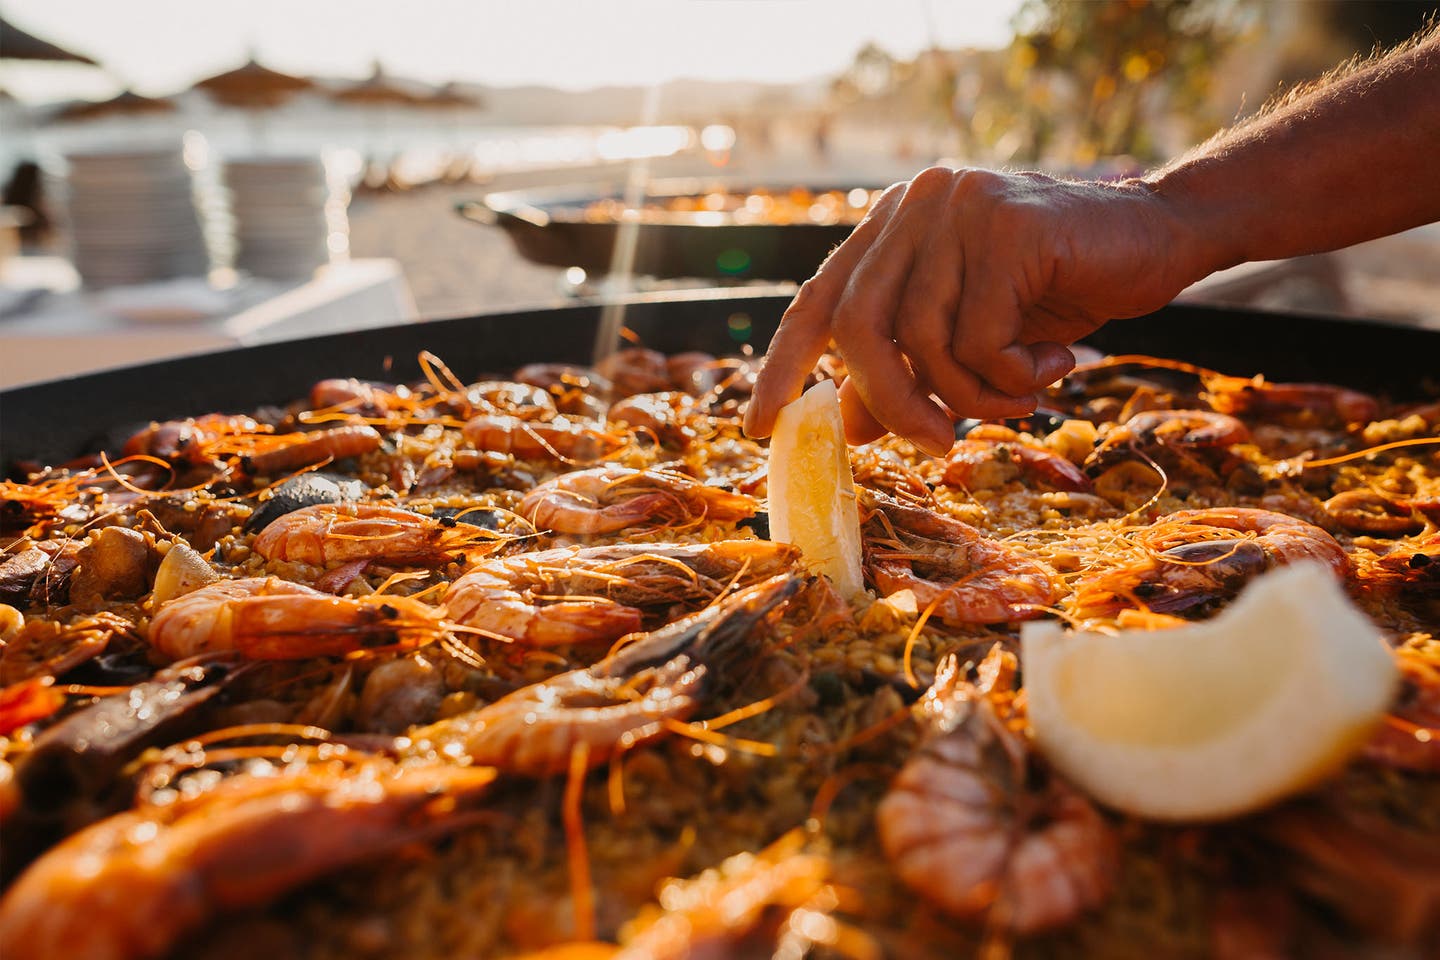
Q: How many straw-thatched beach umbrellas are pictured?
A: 5